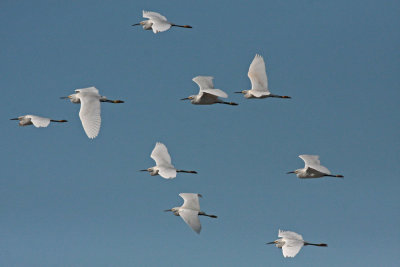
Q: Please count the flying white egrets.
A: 9